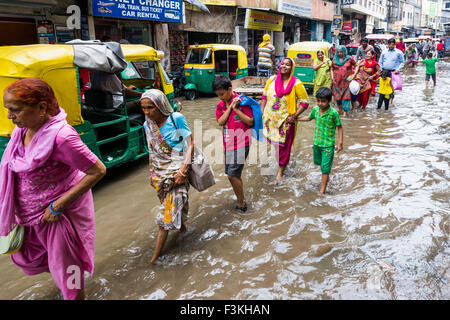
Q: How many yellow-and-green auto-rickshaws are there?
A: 3